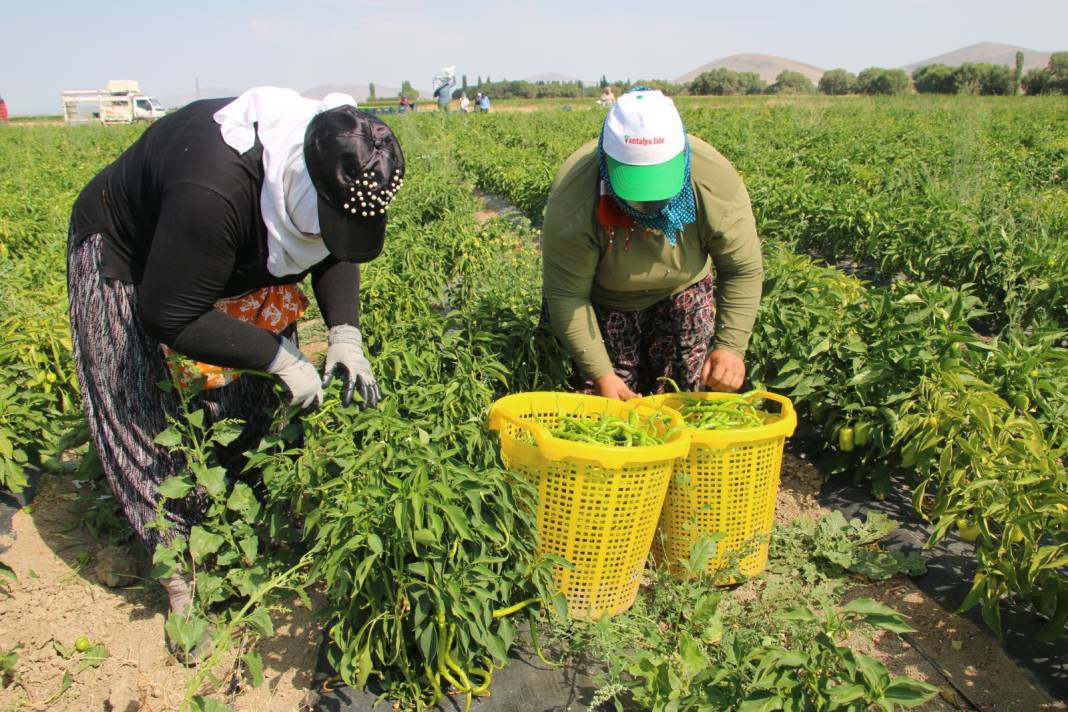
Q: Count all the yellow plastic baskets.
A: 2